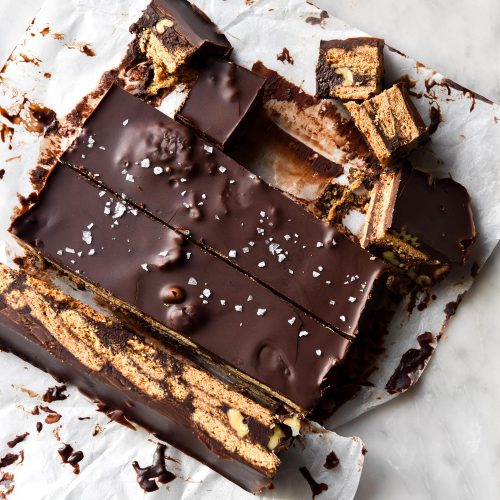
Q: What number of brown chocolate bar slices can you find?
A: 8